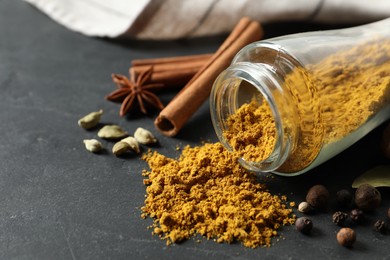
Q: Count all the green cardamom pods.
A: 6